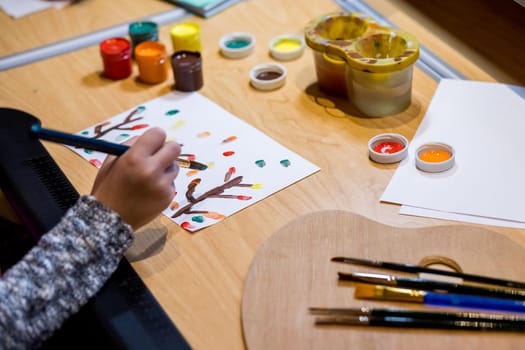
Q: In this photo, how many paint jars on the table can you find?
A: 5